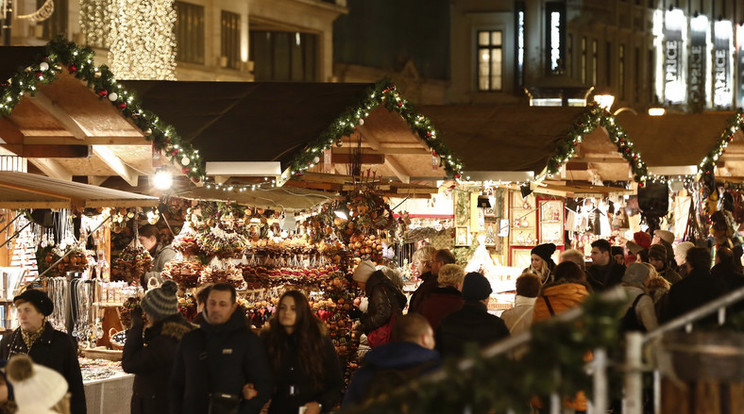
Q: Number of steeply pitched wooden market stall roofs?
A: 4